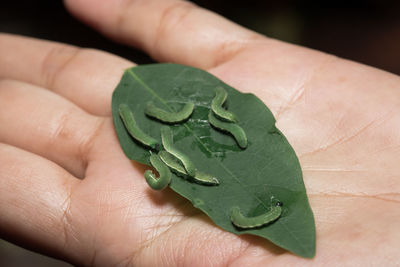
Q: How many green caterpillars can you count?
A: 8